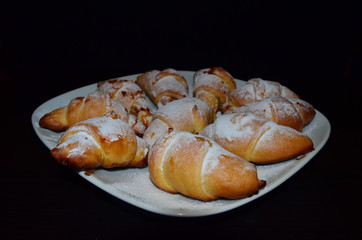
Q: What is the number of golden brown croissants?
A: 10